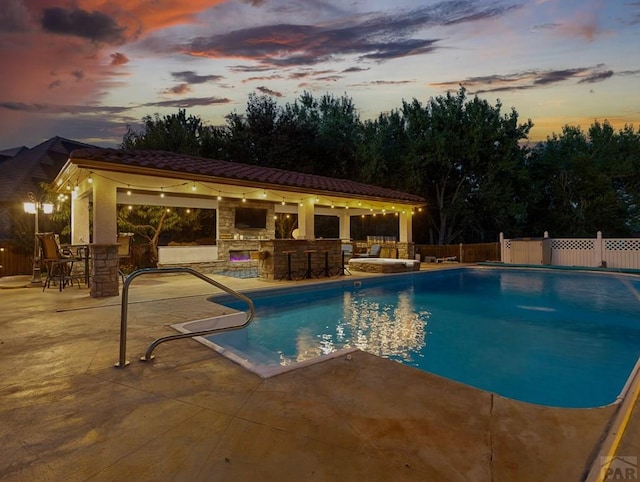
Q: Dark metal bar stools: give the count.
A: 4